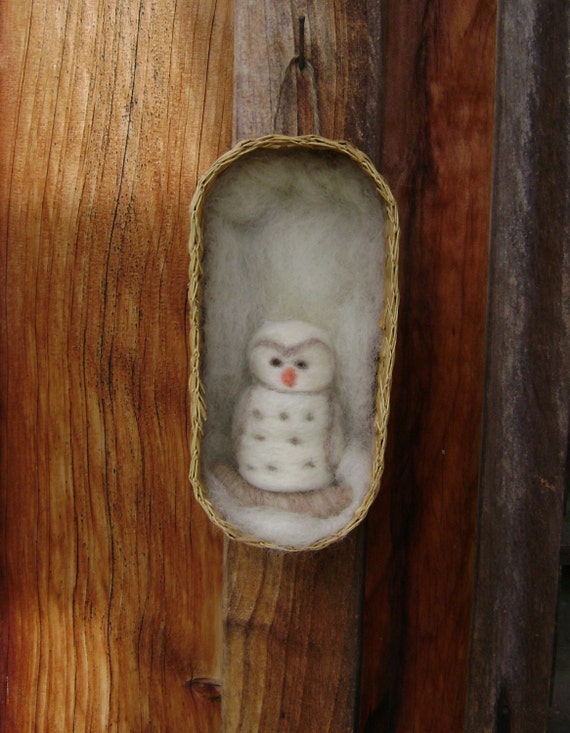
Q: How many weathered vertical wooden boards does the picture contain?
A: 4